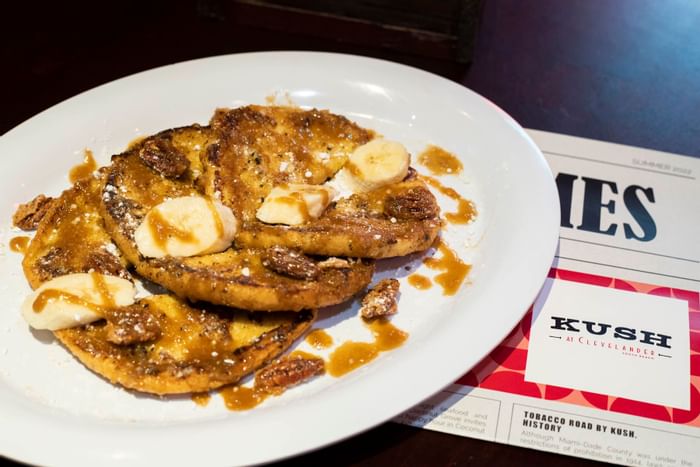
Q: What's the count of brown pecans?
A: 7